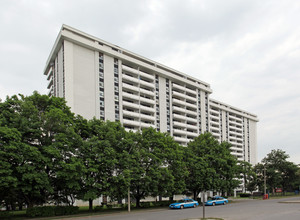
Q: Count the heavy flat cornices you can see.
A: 2